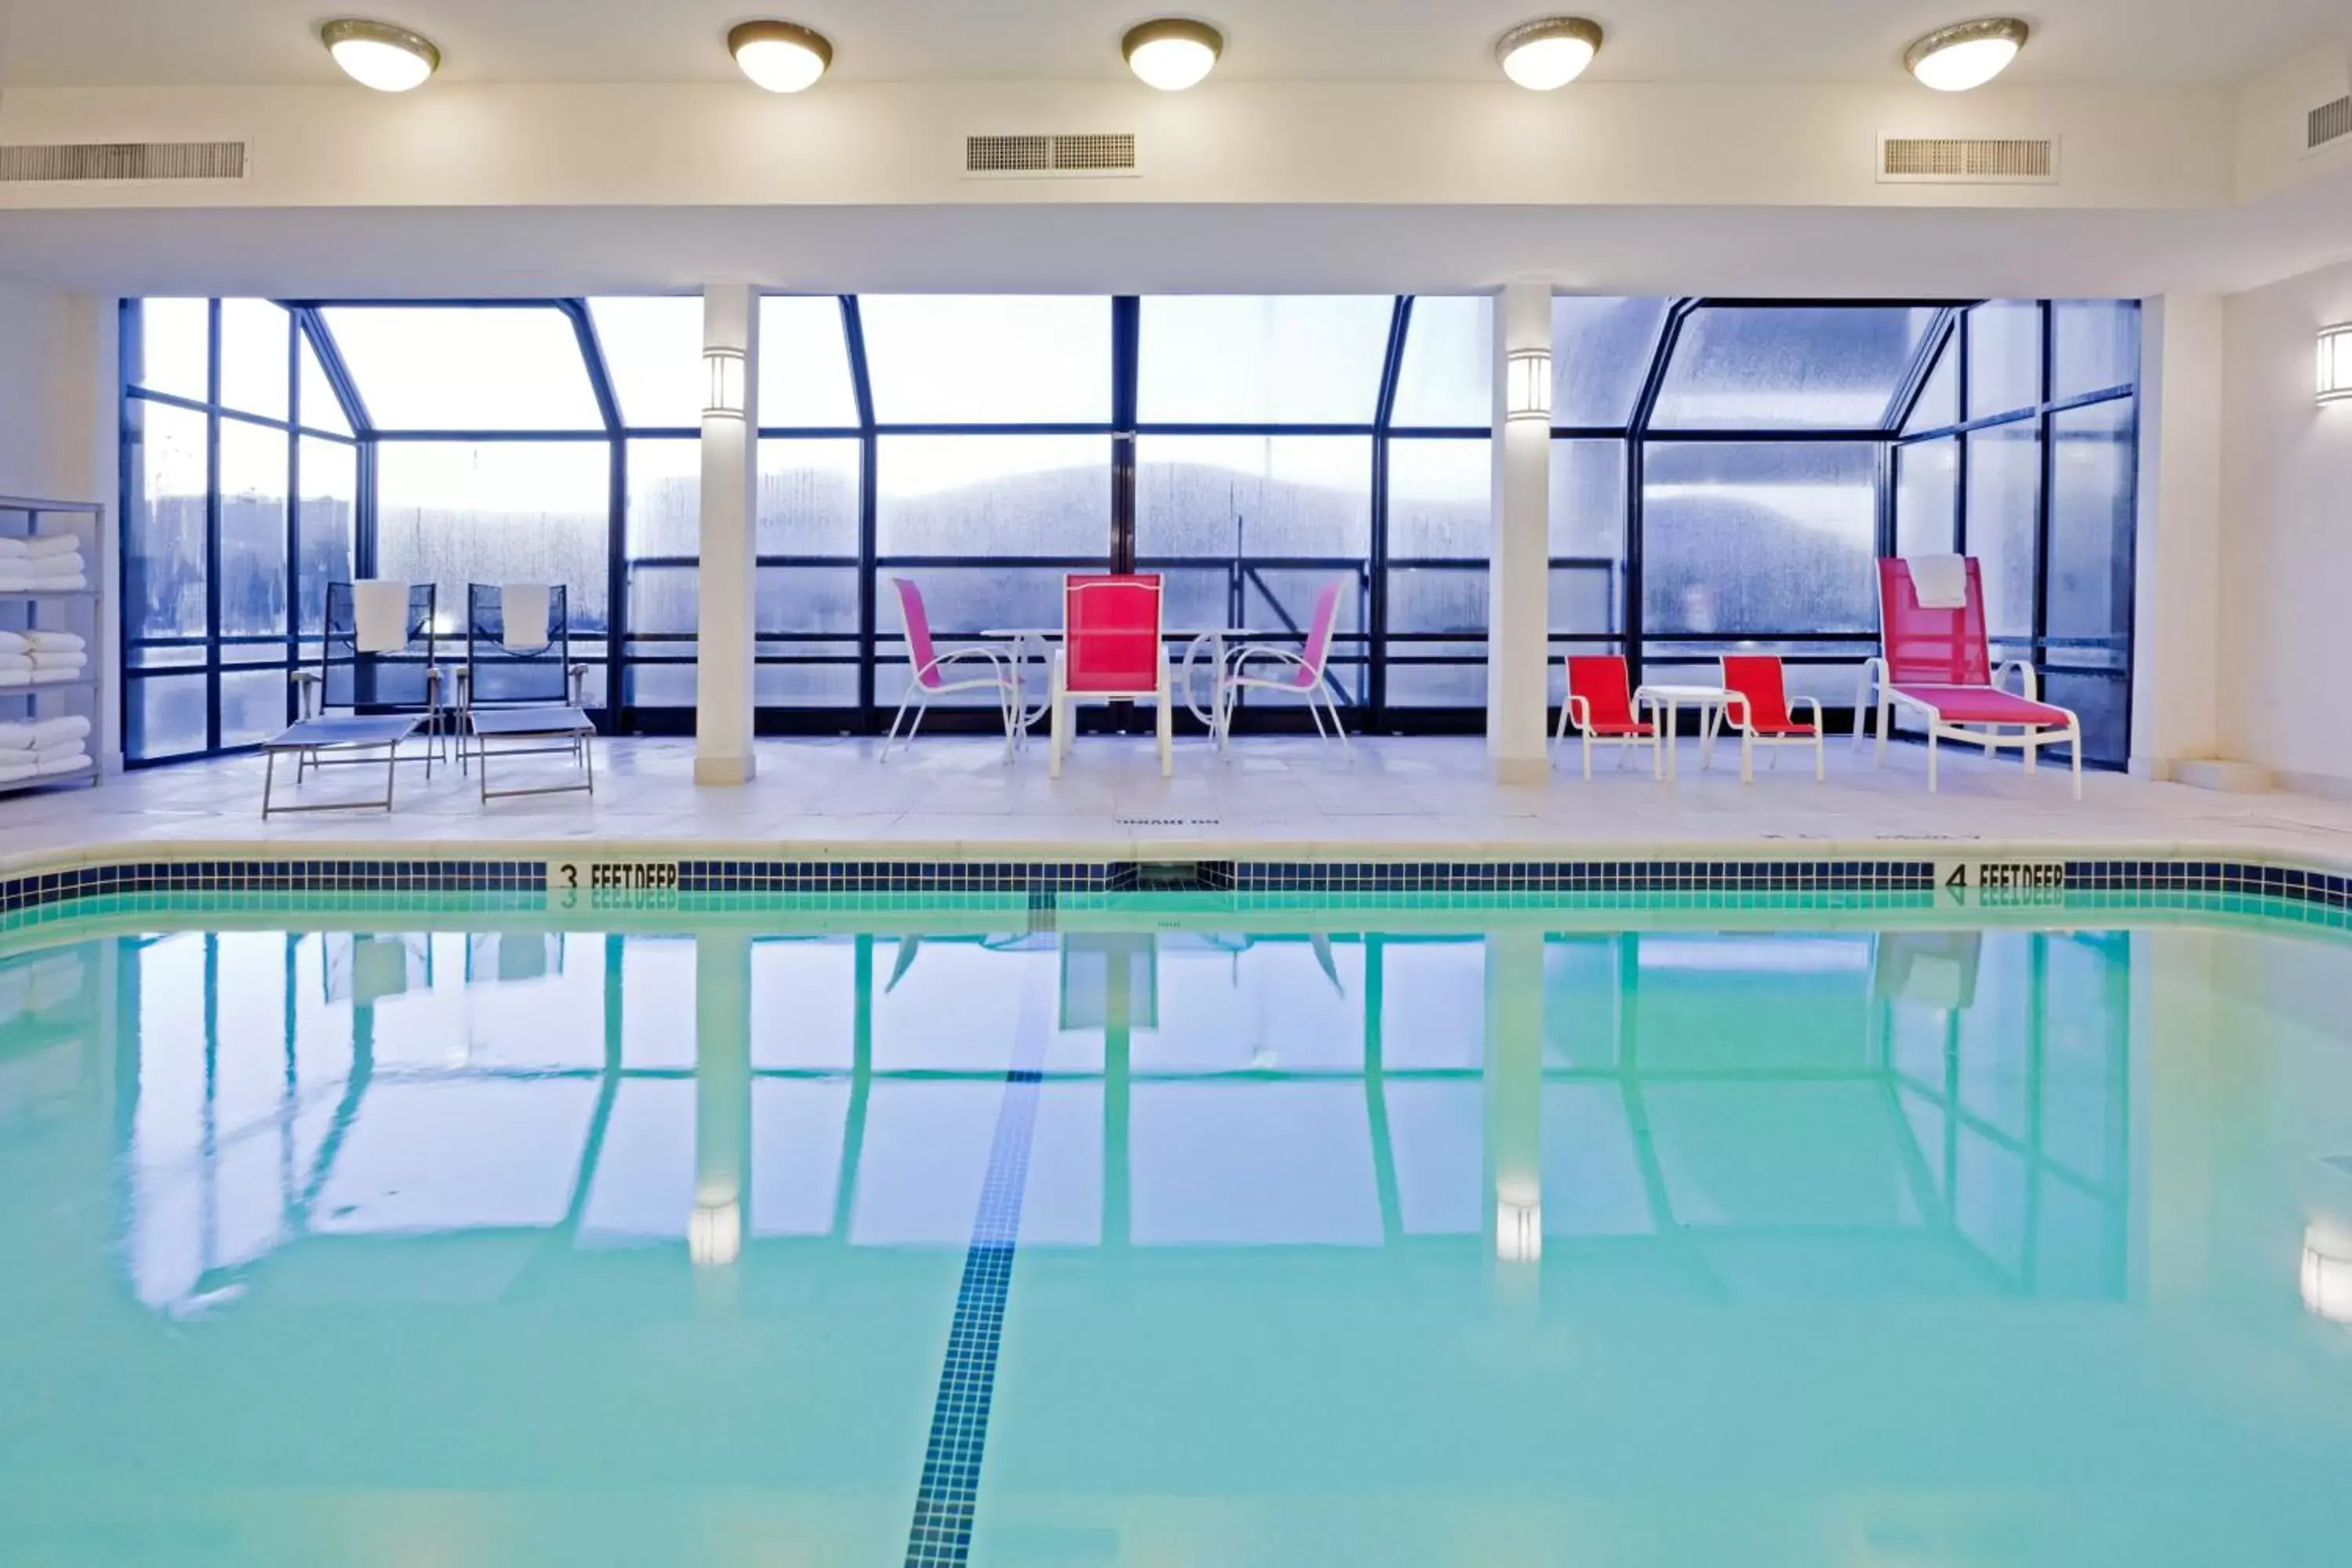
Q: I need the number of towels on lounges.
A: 3